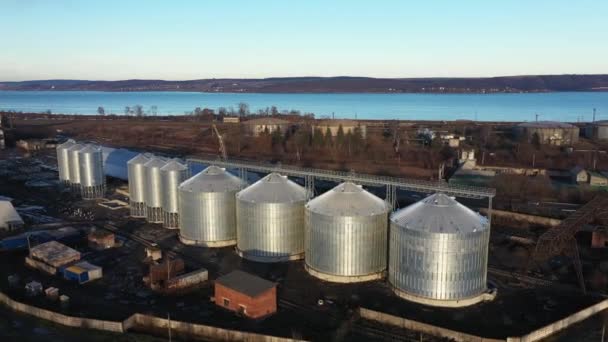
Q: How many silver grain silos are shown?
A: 10